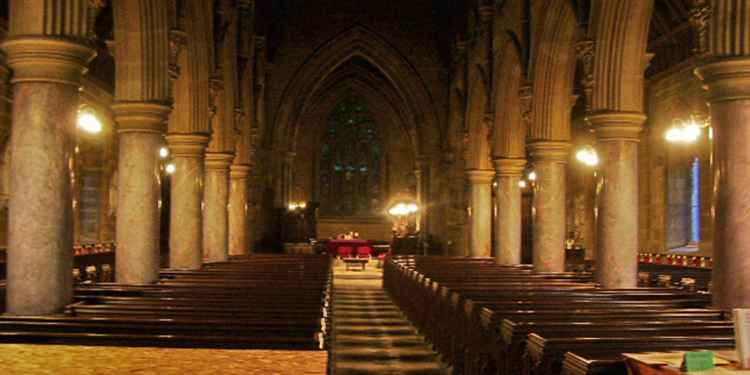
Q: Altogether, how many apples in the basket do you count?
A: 0